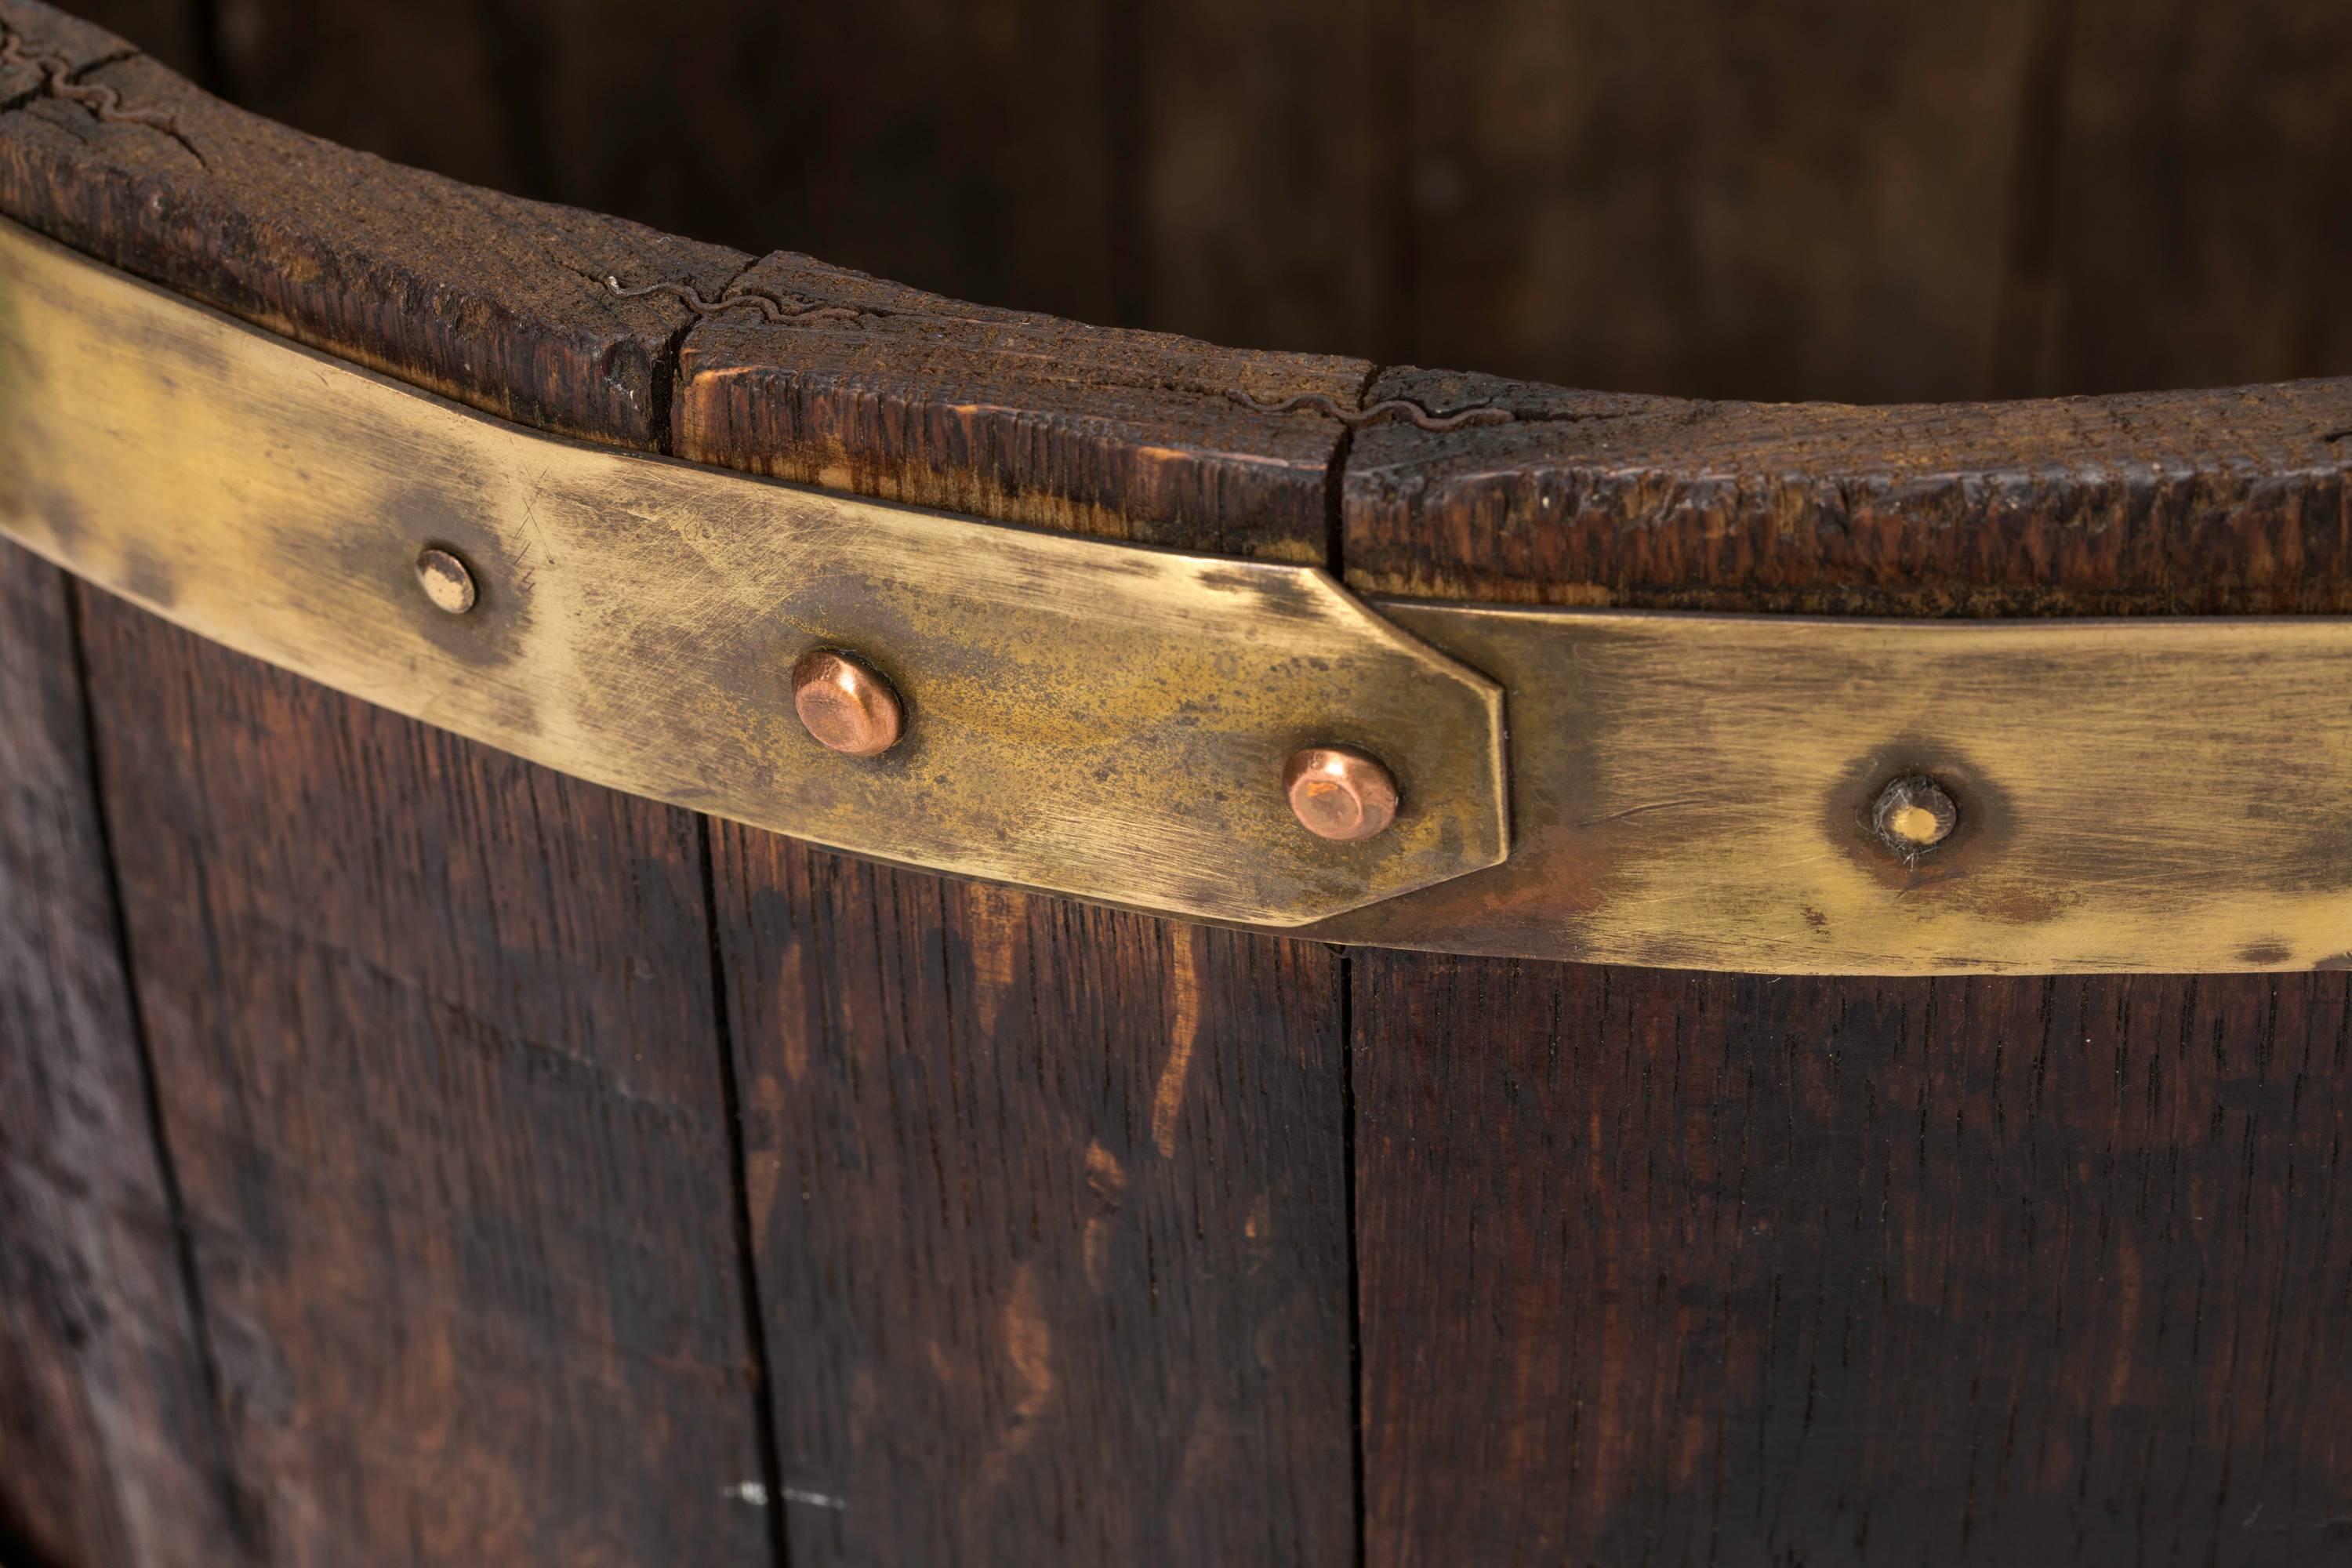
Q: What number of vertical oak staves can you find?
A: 4